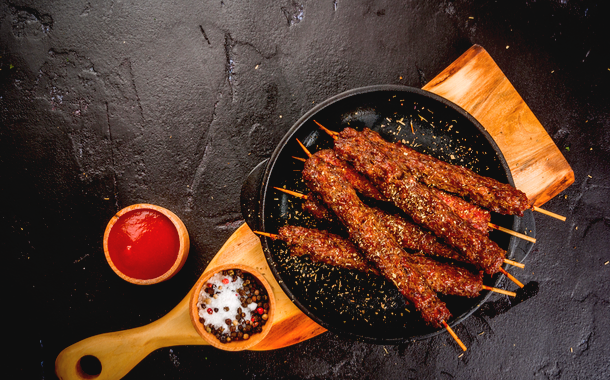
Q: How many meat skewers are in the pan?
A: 6